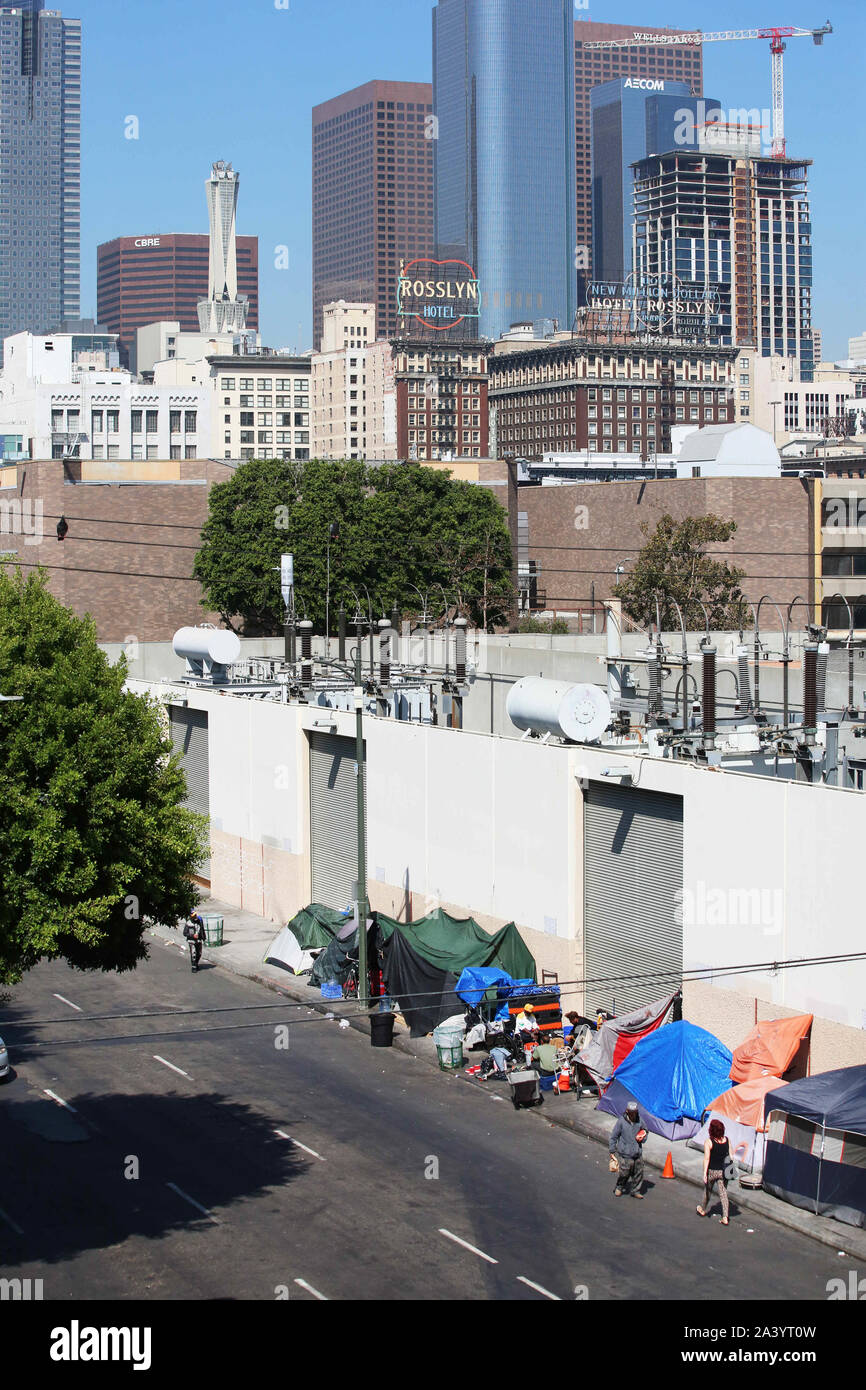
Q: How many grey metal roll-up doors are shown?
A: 3